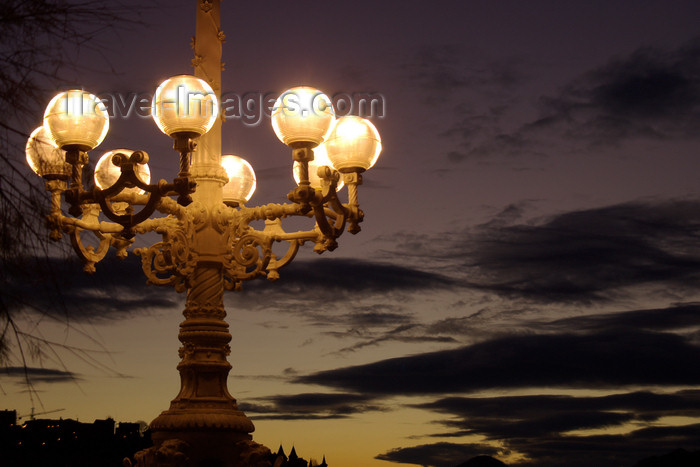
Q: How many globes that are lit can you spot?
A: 8